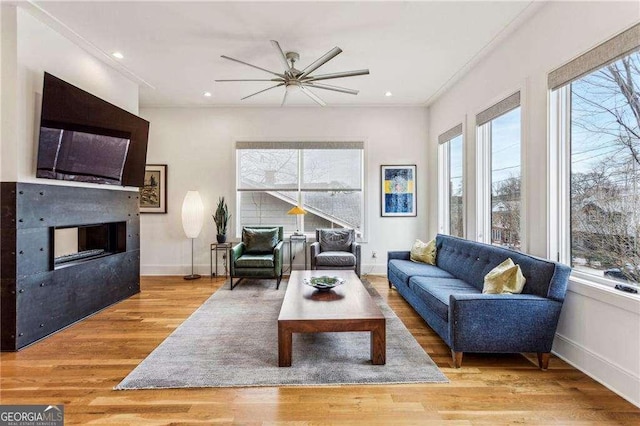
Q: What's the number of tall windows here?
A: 3